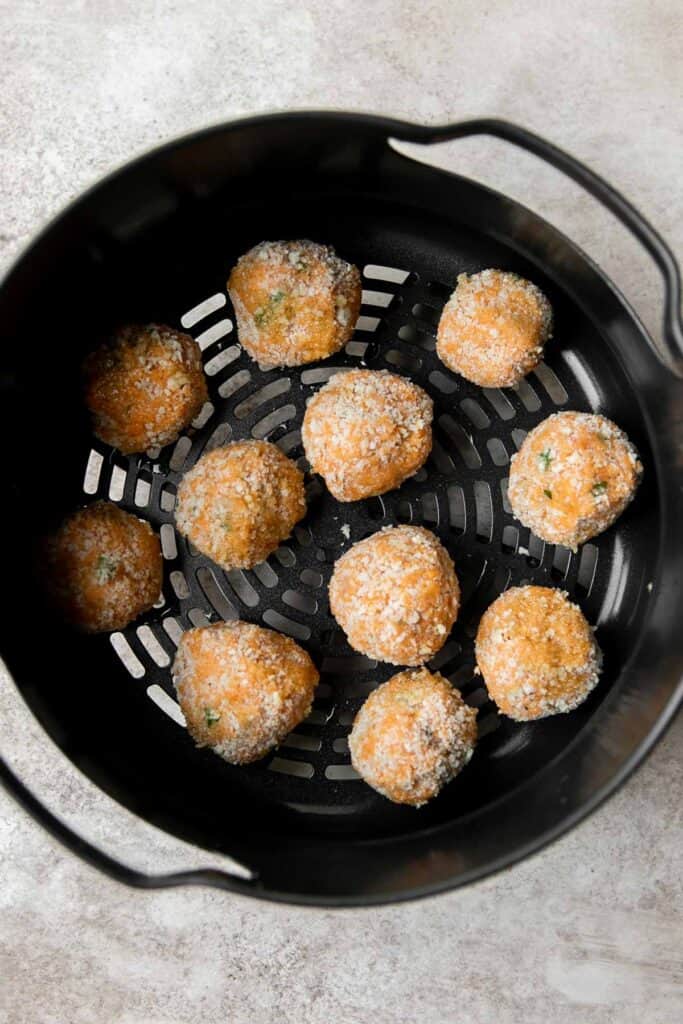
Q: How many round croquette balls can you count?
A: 11